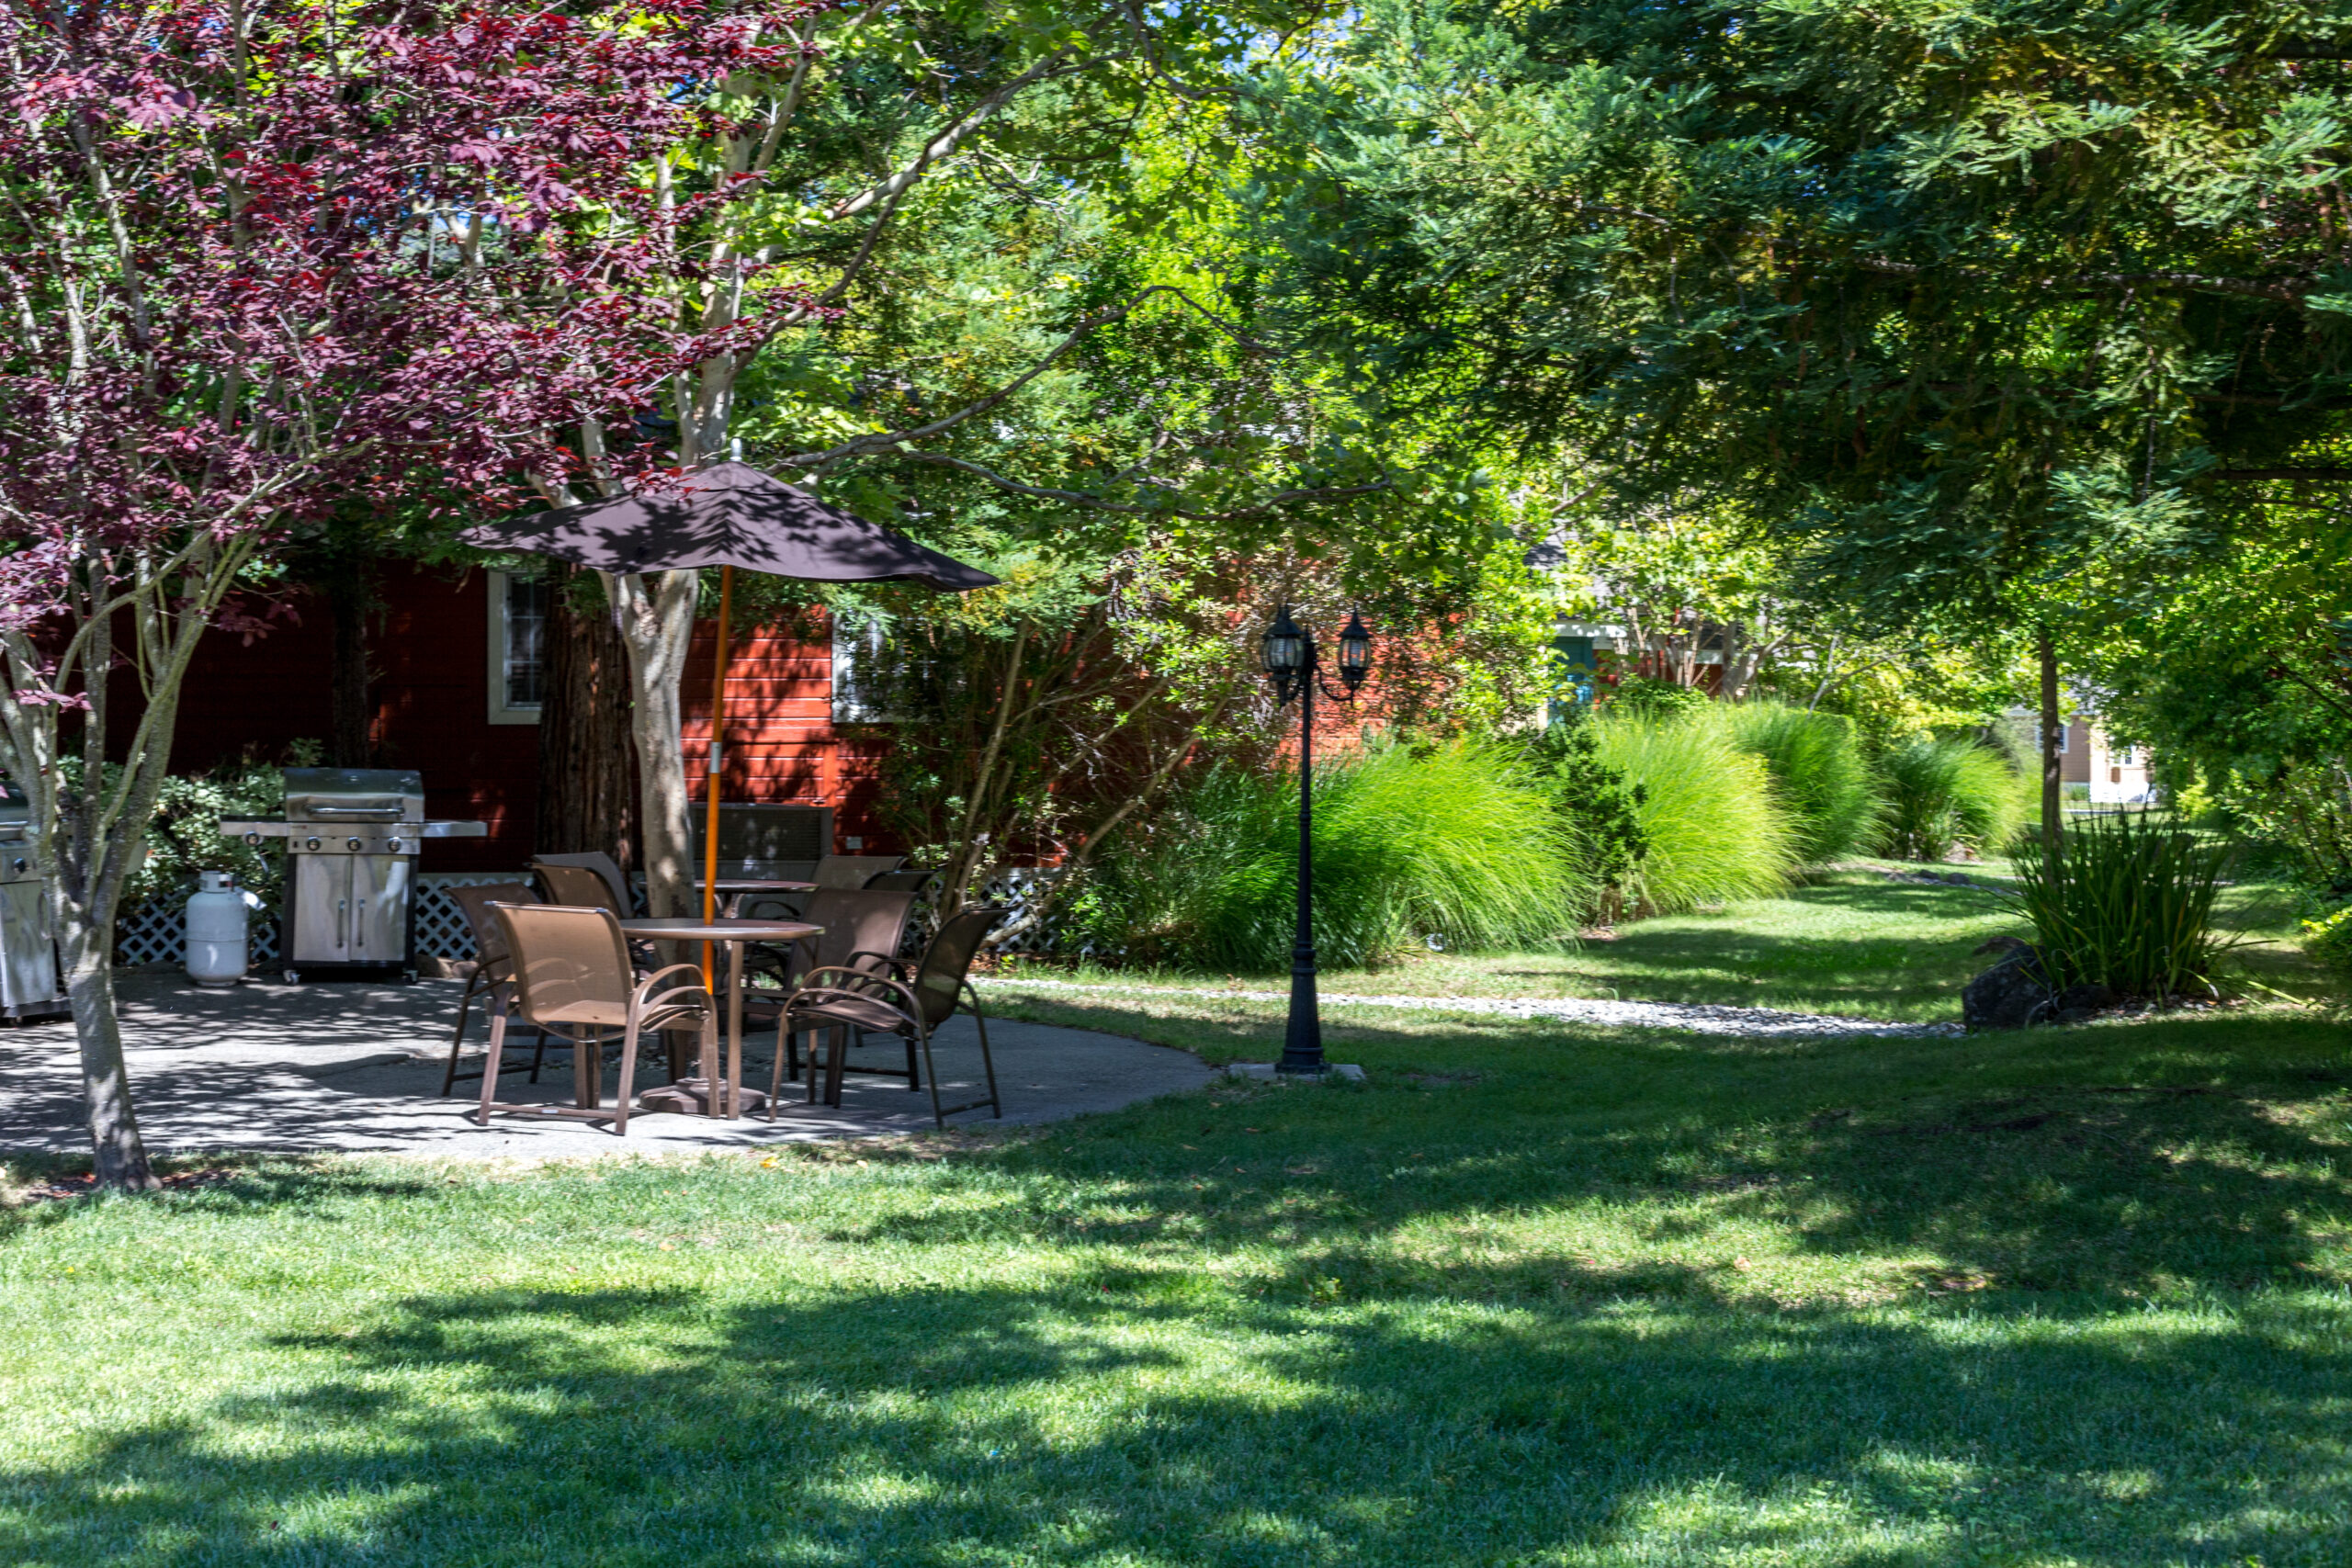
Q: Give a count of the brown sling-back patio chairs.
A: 8